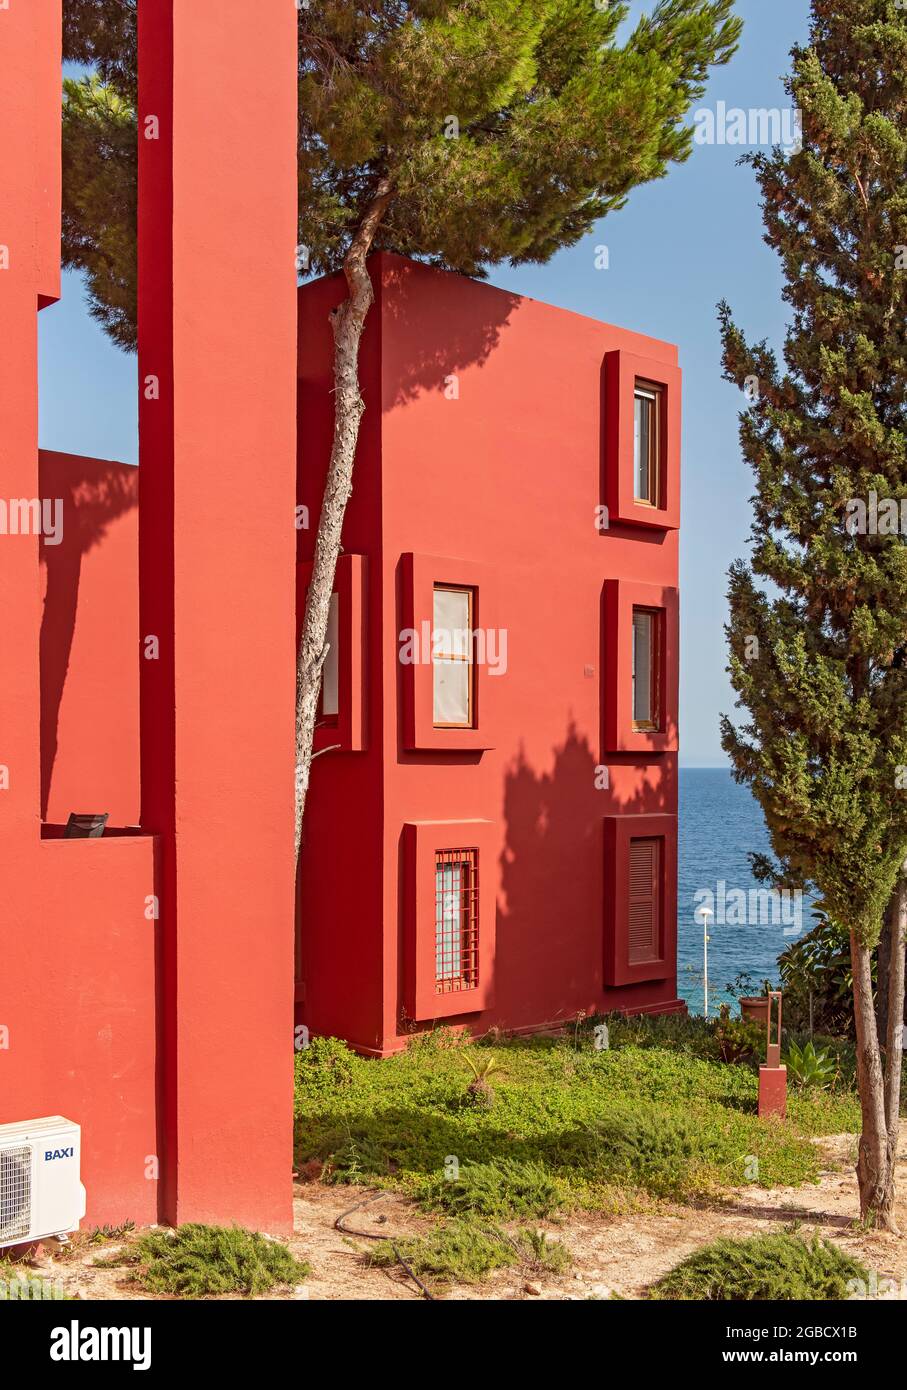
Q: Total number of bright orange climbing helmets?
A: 0